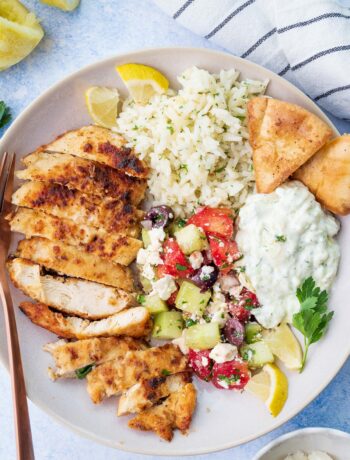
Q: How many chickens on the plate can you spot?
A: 11